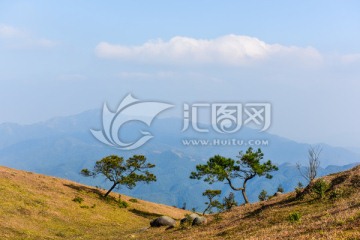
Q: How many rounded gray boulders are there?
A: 3